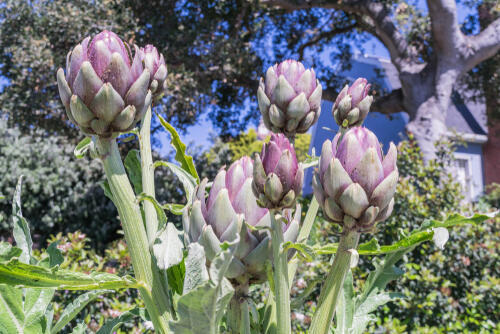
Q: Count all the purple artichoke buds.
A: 7